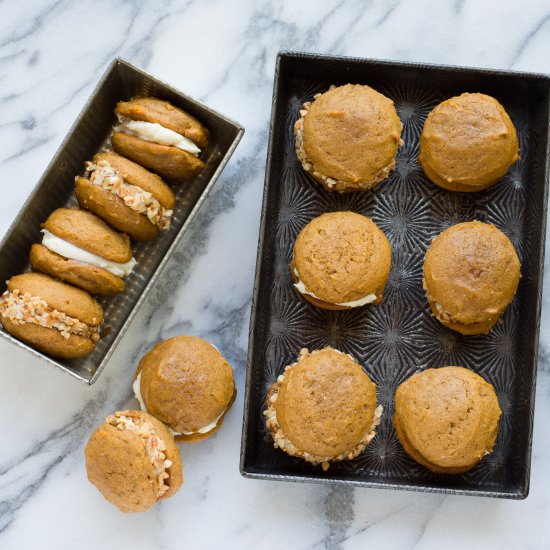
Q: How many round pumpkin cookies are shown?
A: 12